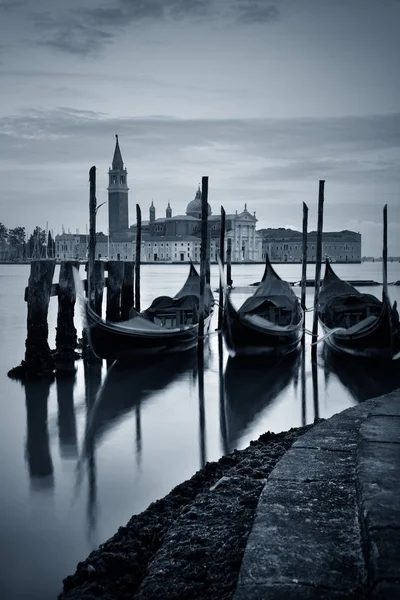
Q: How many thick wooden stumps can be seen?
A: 5